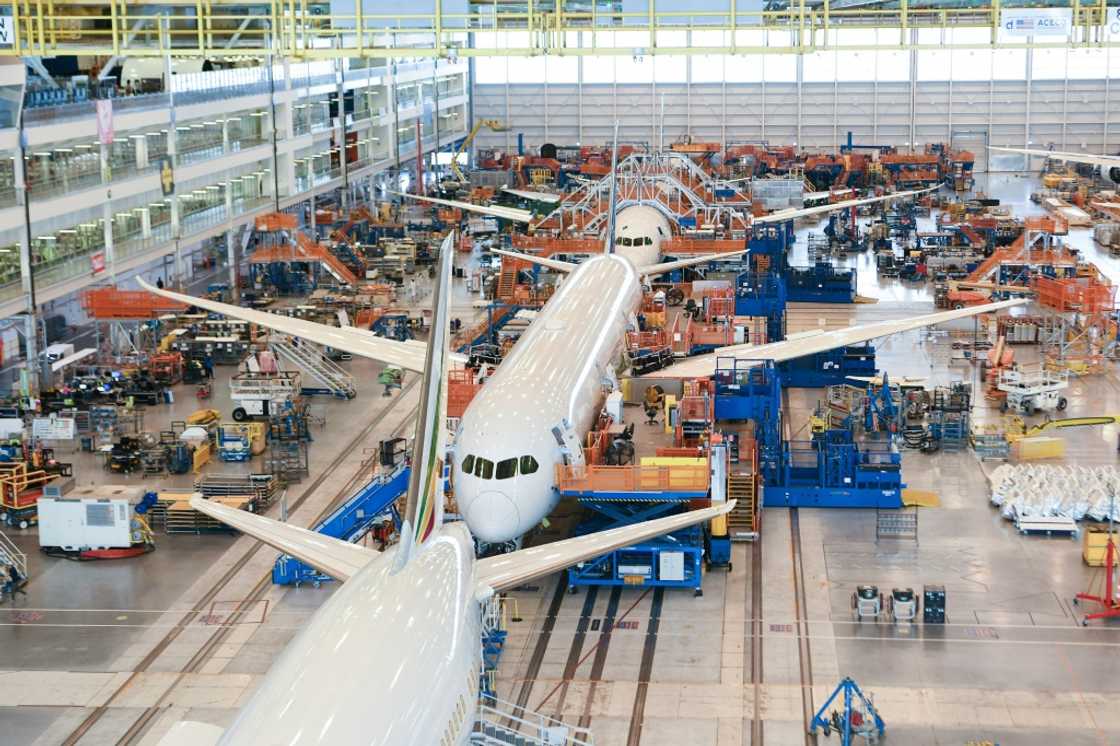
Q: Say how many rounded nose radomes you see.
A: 2